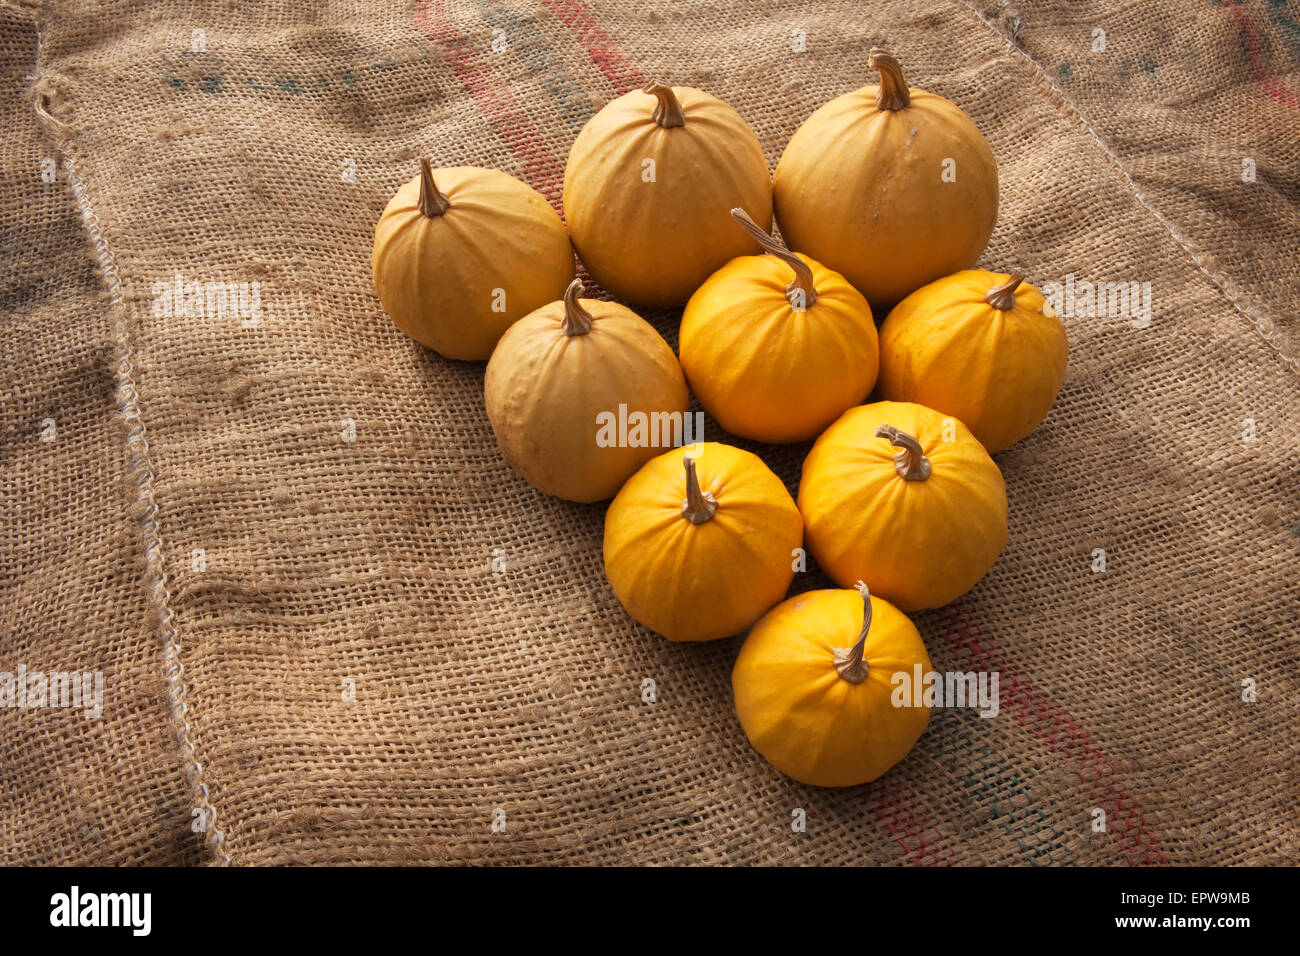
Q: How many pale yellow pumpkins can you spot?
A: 4